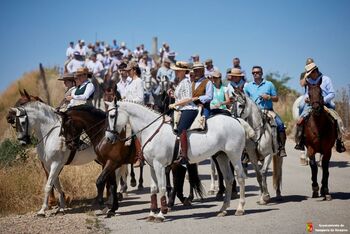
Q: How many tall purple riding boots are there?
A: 0